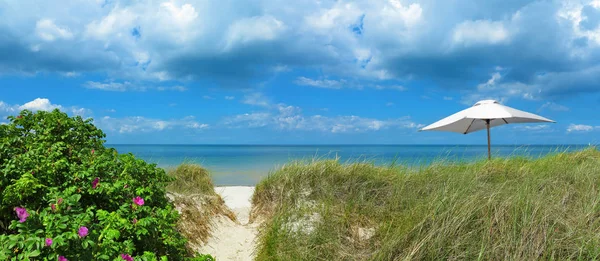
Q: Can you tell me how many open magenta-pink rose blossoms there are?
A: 7